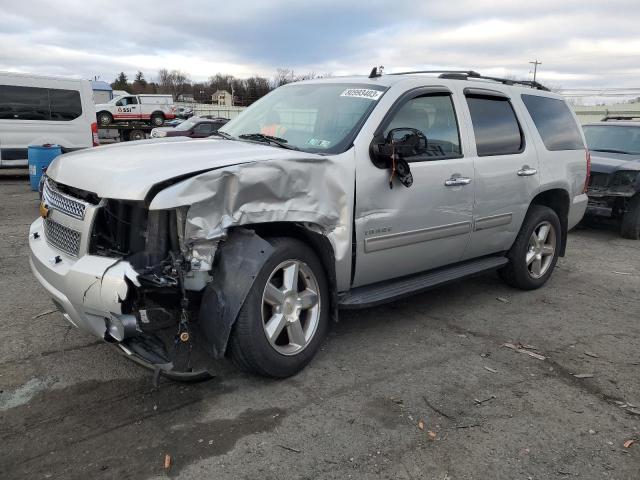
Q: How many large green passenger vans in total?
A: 0